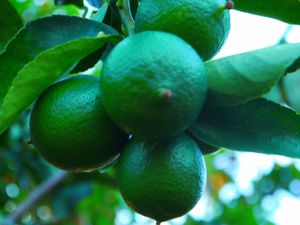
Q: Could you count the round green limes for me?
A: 4